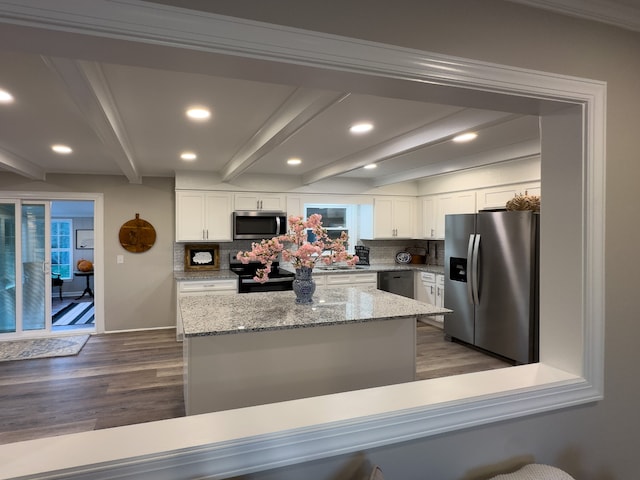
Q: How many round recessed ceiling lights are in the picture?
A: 8